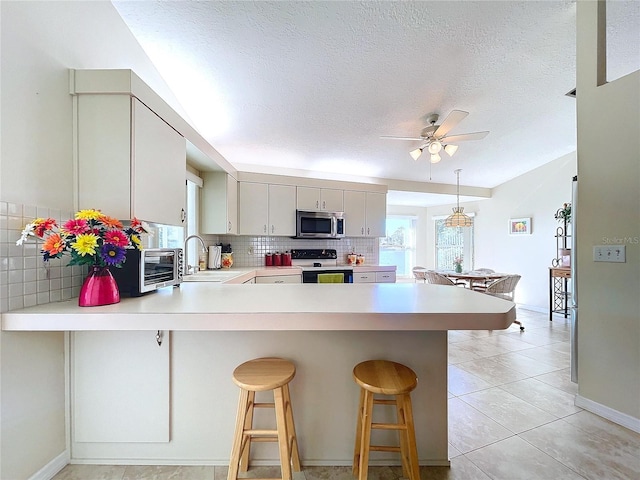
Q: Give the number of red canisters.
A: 3